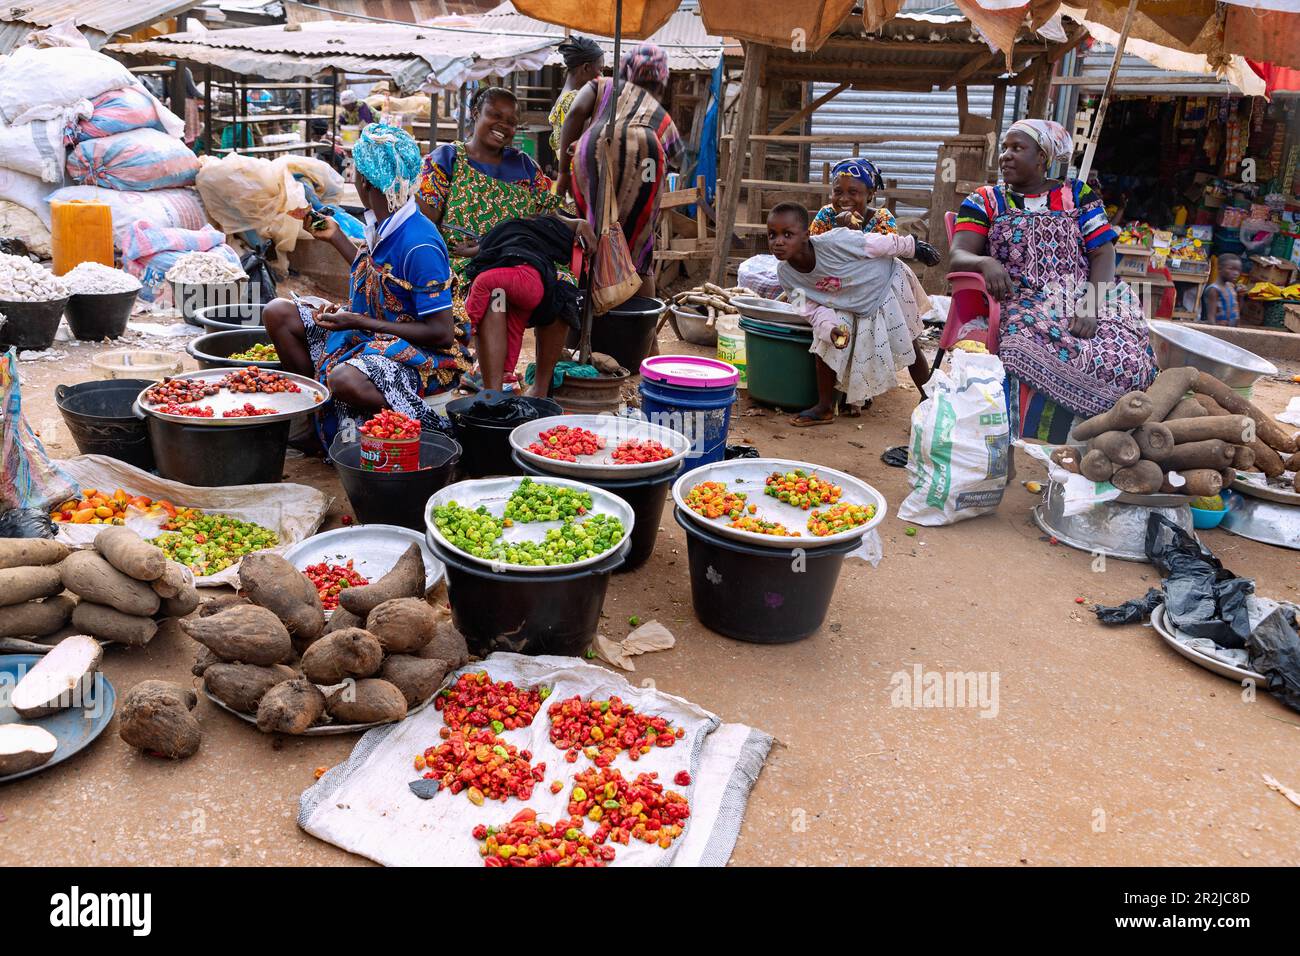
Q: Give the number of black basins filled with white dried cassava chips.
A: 3